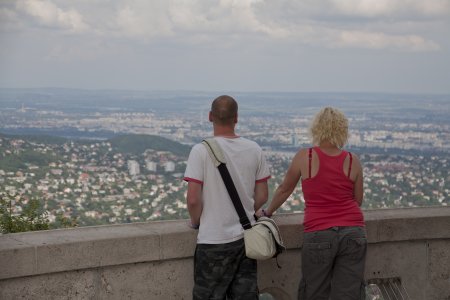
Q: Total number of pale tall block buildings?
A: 3